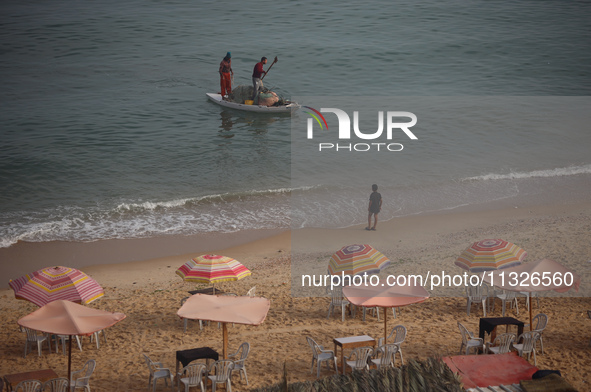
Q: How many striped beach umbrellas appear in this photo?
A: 4